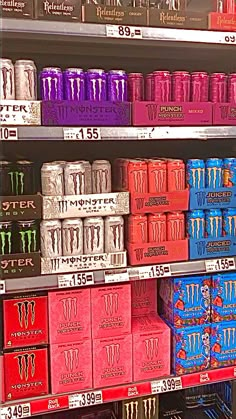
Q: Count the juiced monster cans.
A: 6